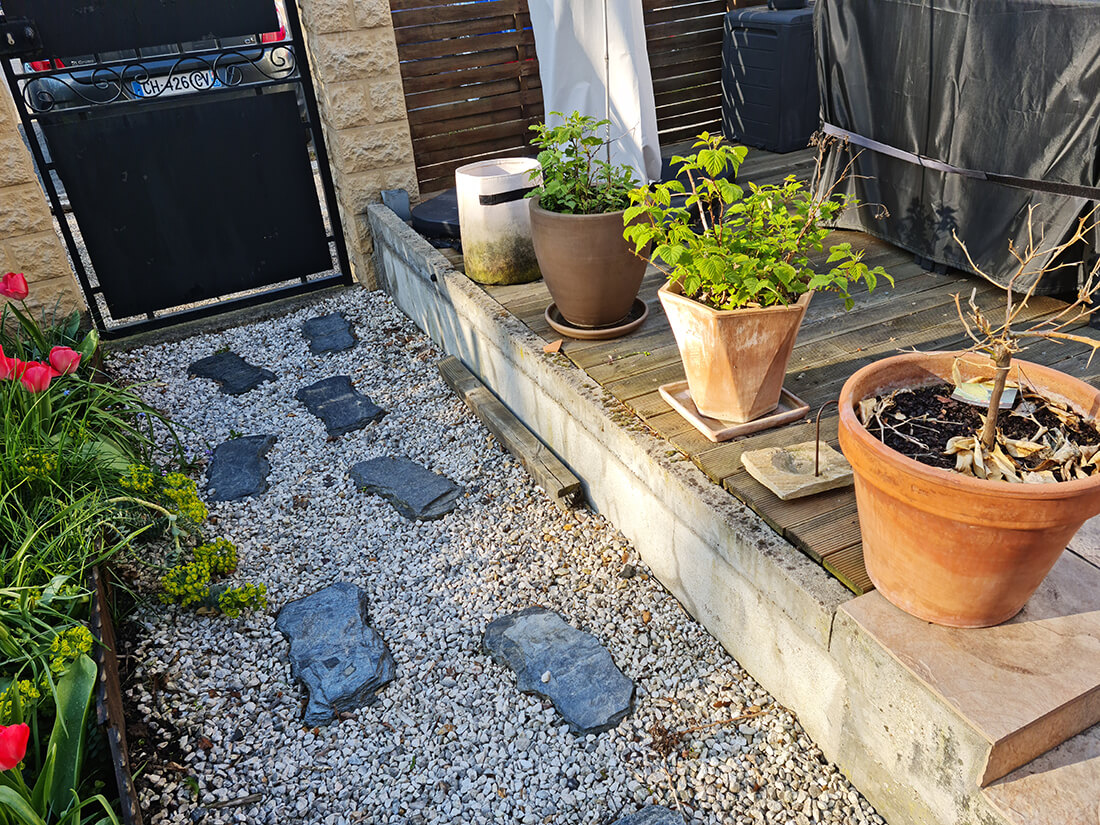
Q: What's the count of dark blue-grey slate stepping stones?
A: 8